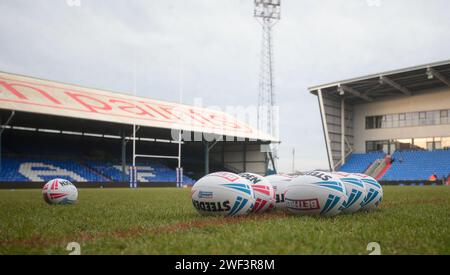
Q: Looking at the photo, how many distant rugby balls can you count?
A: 1